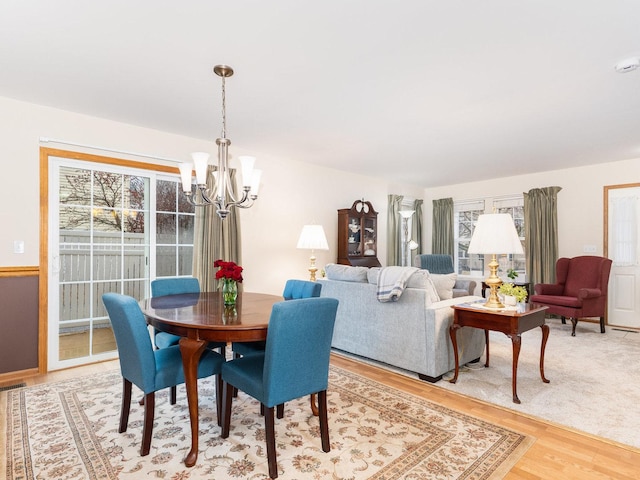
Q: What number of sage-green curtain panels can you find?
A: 5